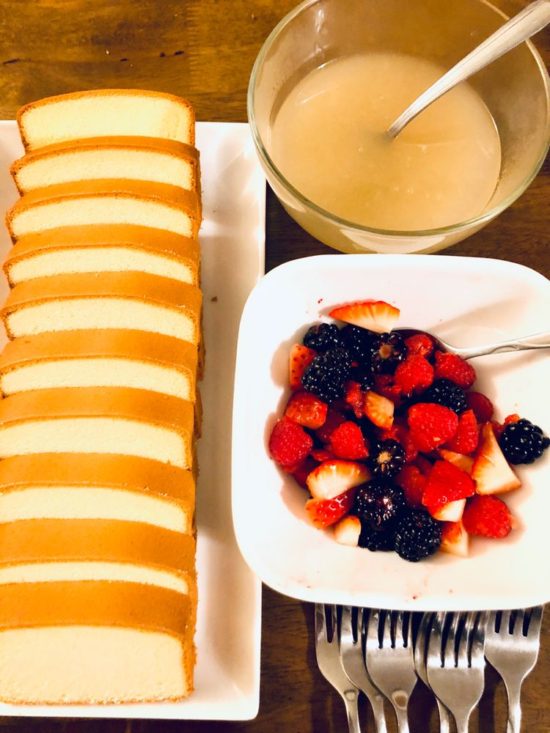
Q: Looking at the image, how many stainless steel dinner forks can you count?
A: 6